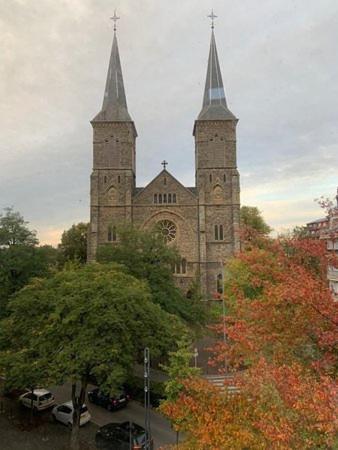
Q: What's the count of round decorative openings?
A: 1